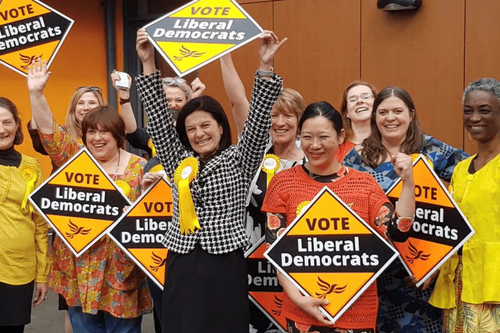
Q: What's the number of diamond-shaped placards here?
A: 7